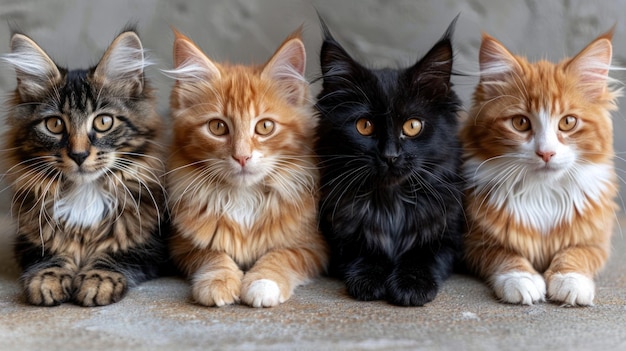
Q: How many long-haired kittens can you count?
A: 4